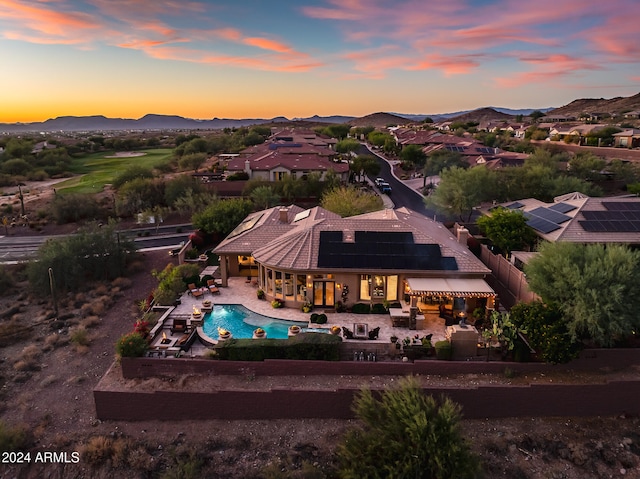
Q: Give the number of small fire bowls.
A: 6